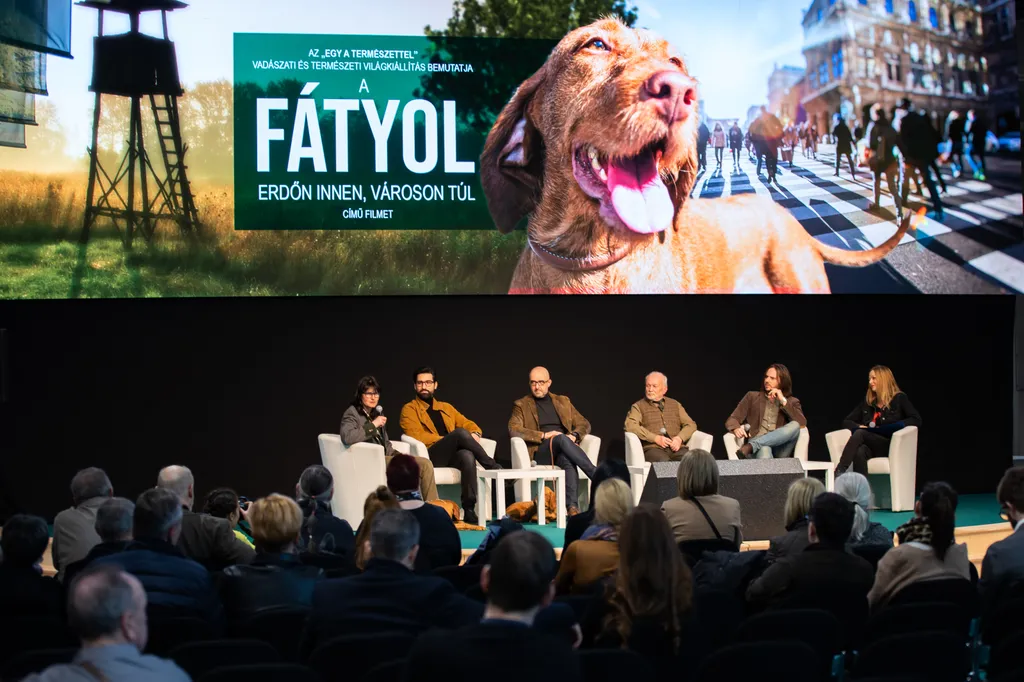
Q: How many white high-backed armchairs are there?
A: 6